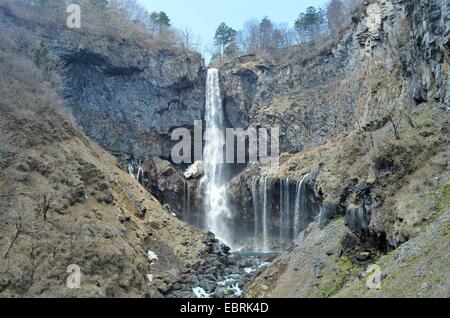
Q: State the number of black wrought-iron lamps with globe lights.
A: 0